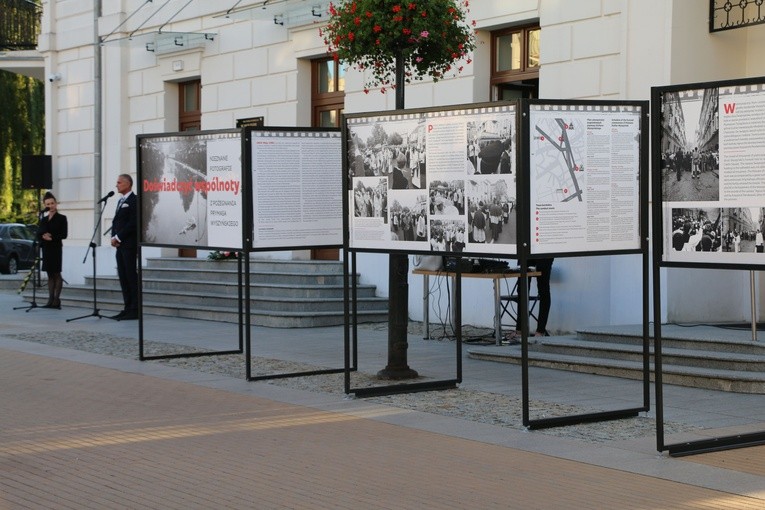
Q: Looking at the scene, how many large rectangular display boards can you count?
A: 5